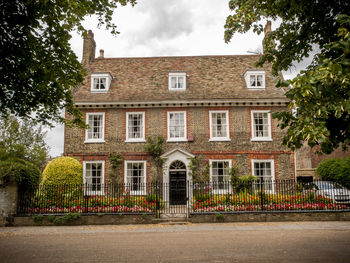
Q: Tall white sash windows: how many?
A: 9